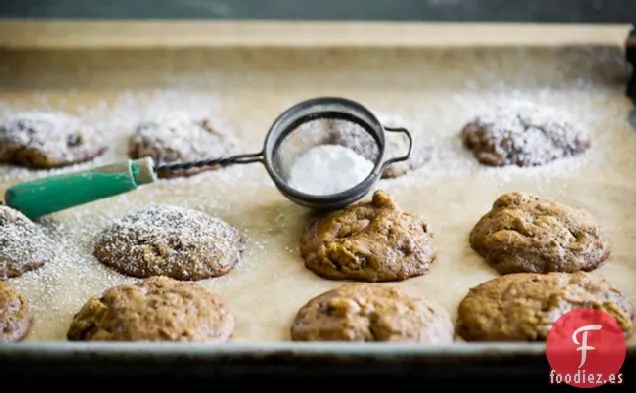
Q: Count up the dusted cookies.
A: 6